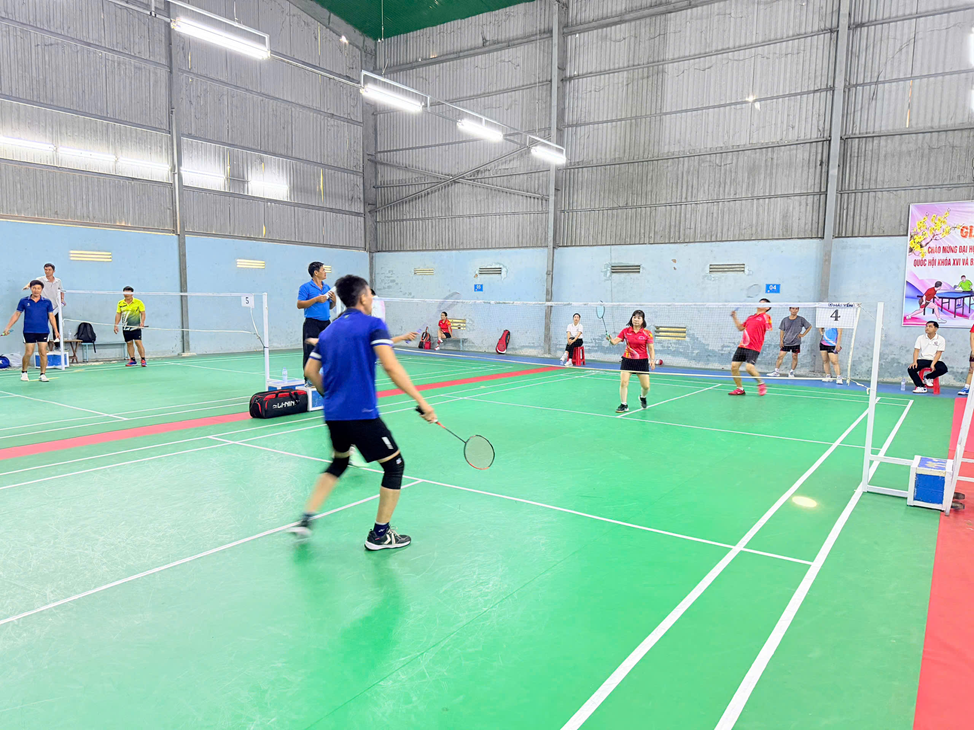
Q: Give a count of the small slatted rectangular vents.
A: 9